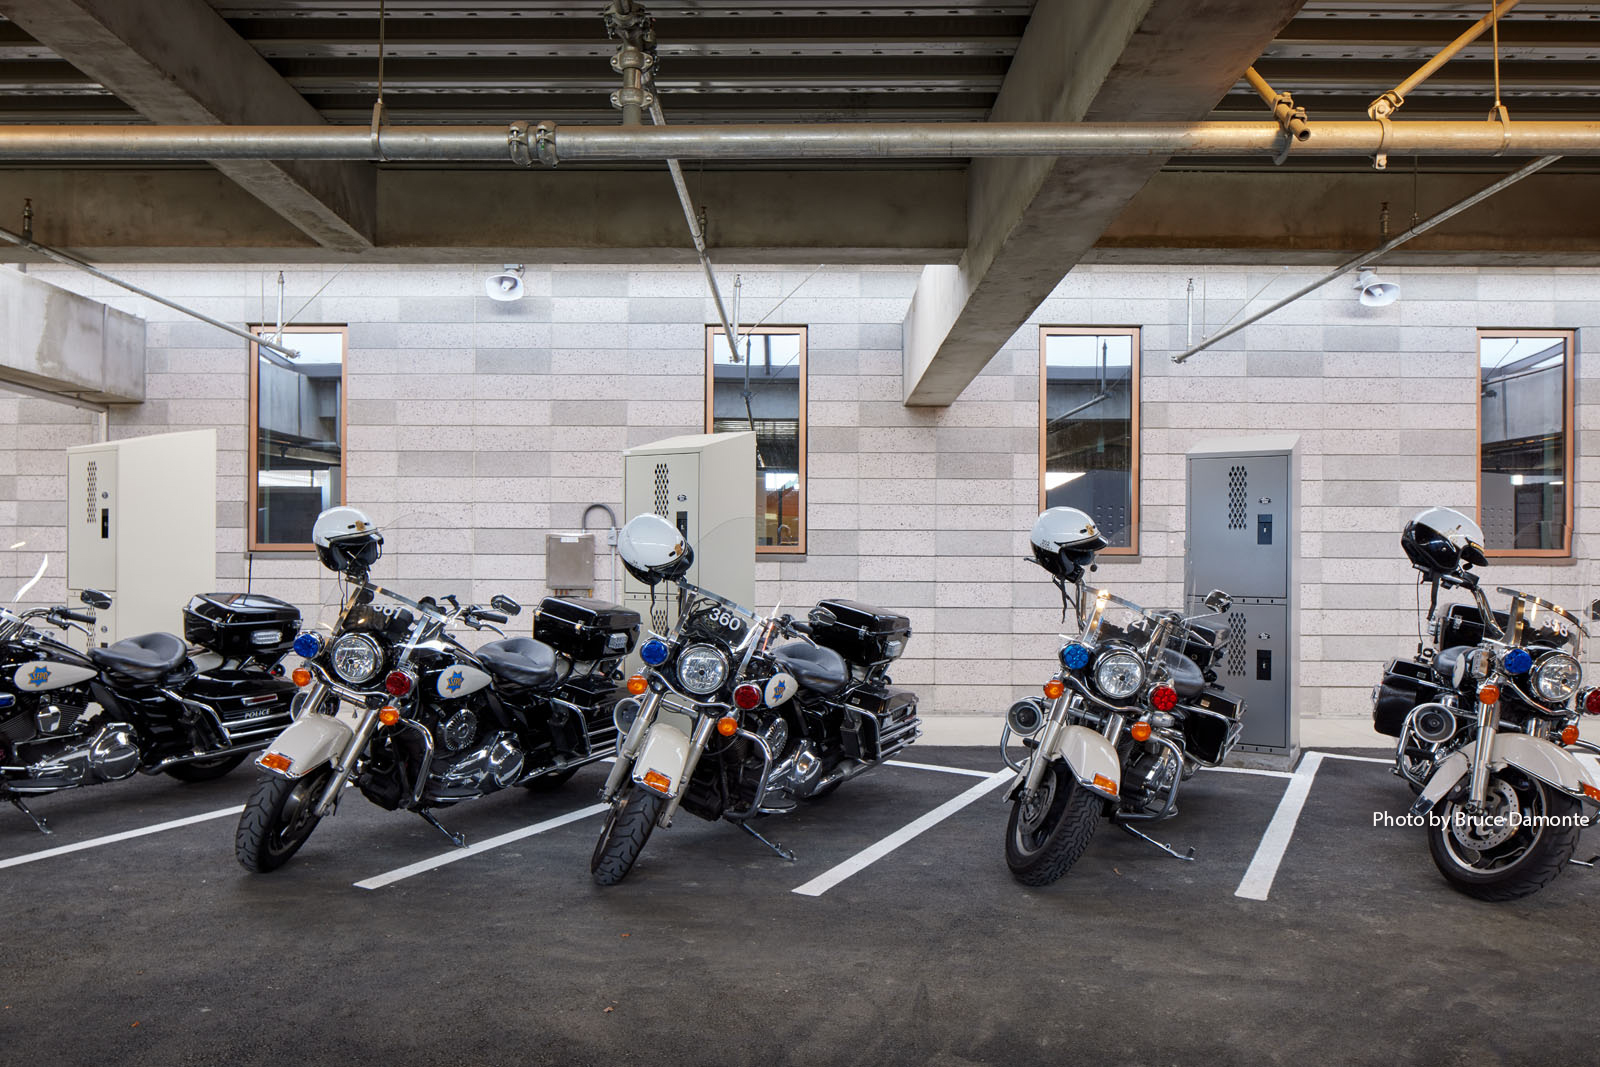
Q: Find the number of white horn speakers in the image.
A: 2